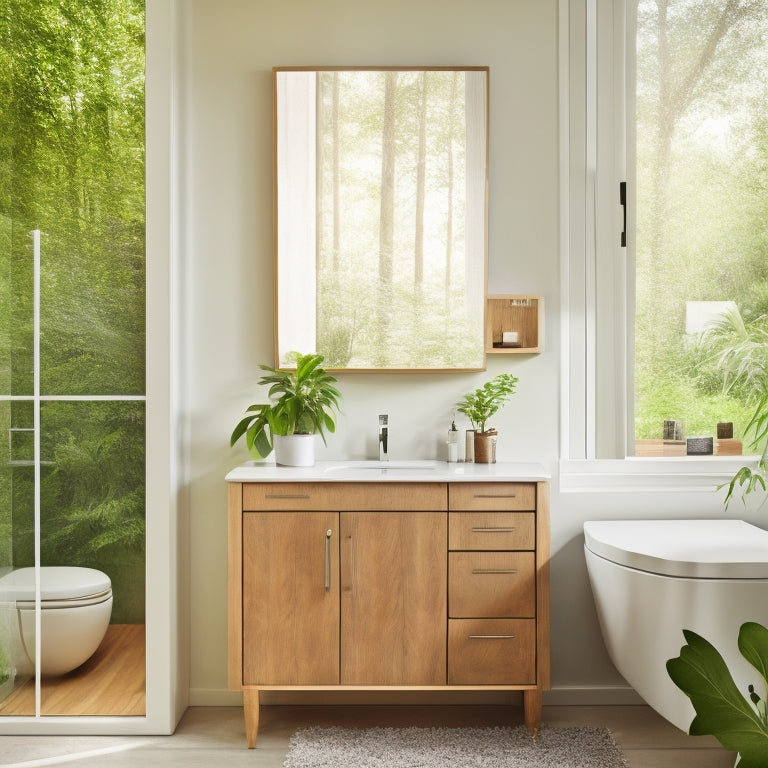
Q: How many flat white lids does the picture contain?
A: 2